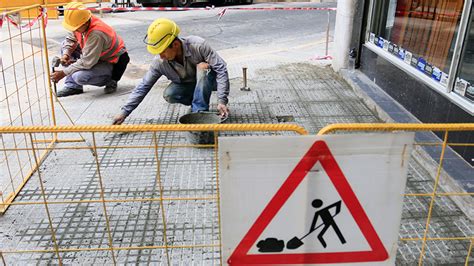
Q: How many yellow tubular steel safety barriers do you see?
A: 3